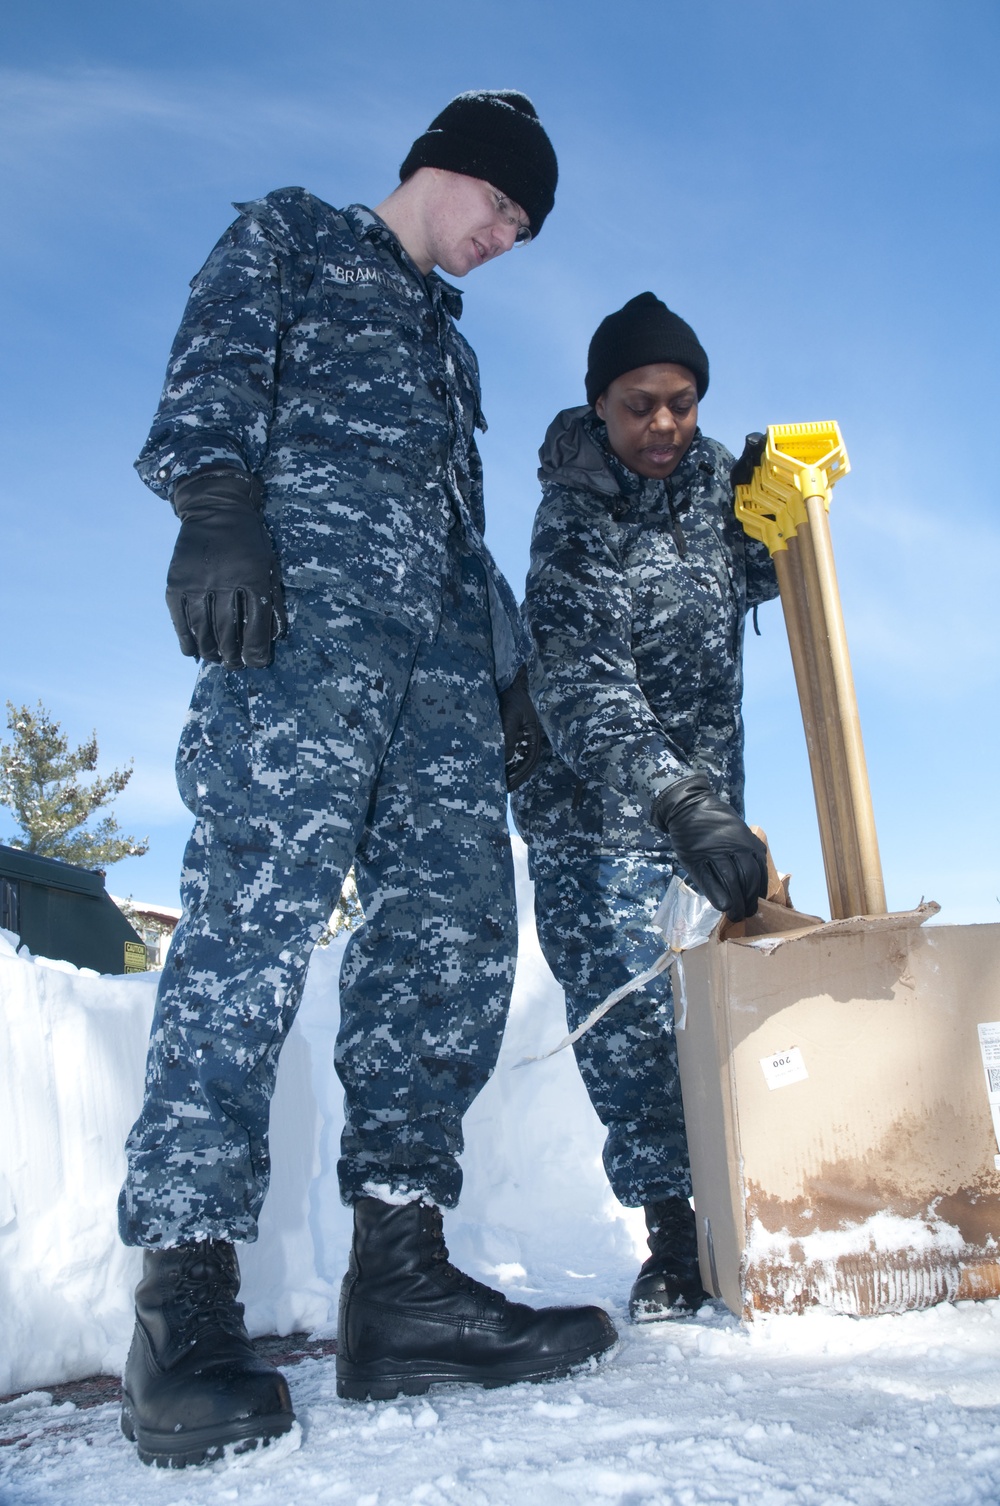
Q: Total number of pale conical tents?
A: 0